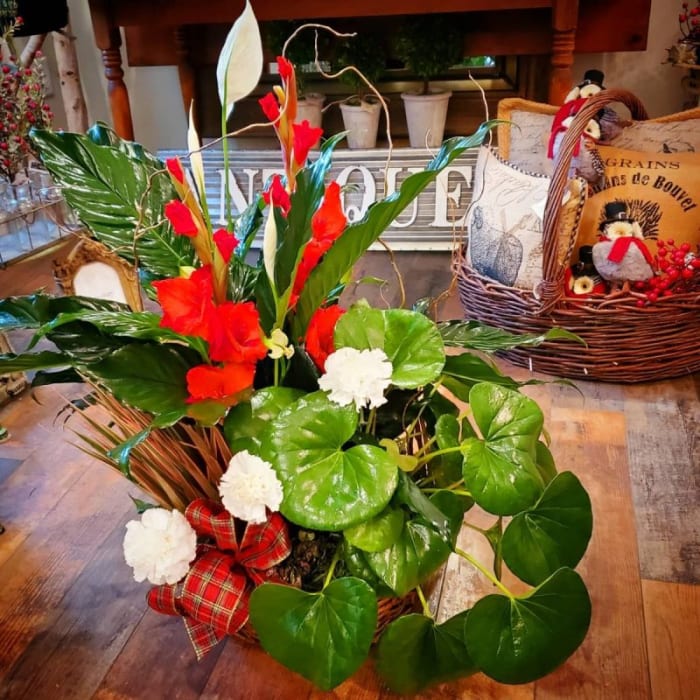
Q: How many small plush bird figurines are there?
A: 4